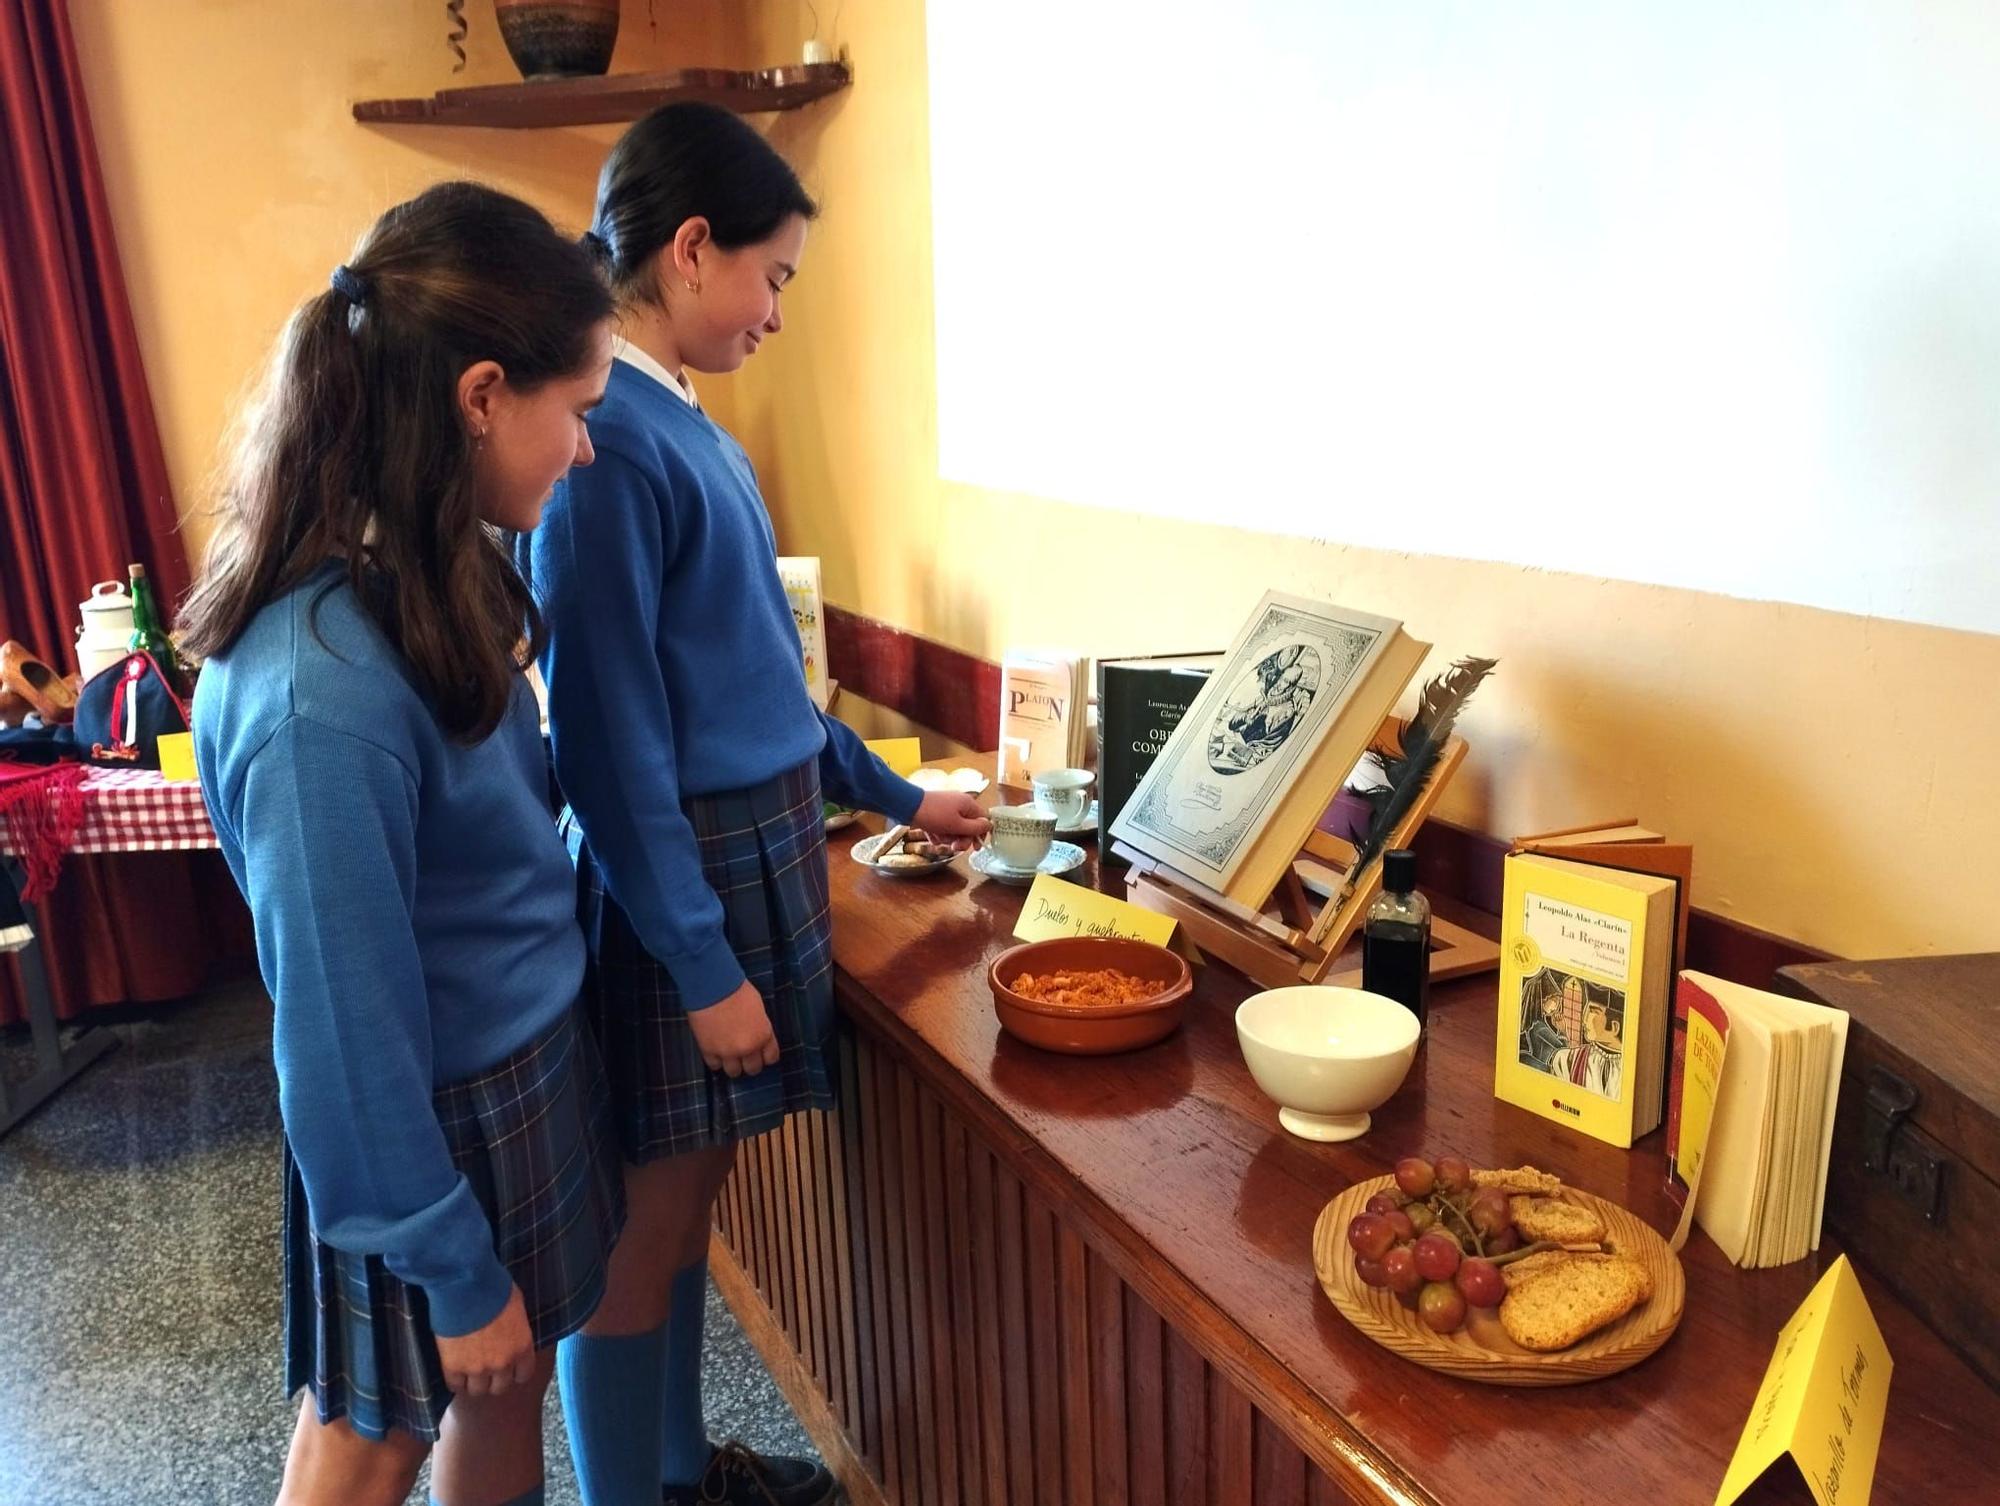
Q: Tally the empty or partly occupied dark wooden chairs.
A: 0